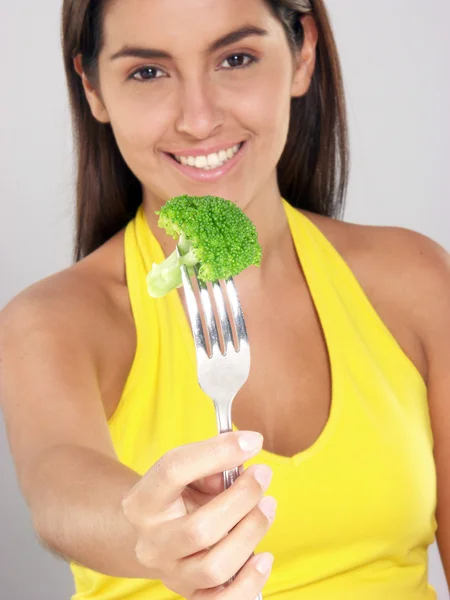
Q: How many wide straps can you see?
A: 2